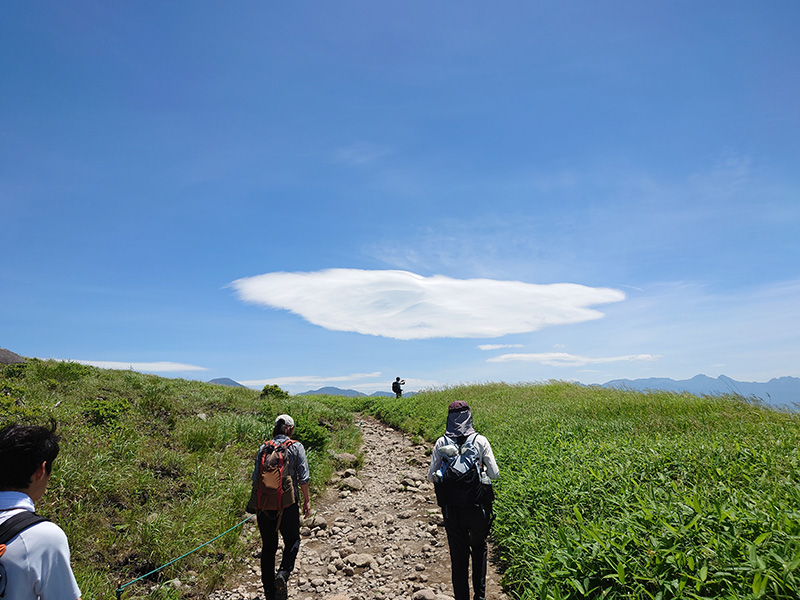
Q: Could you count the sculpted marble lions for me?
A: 0